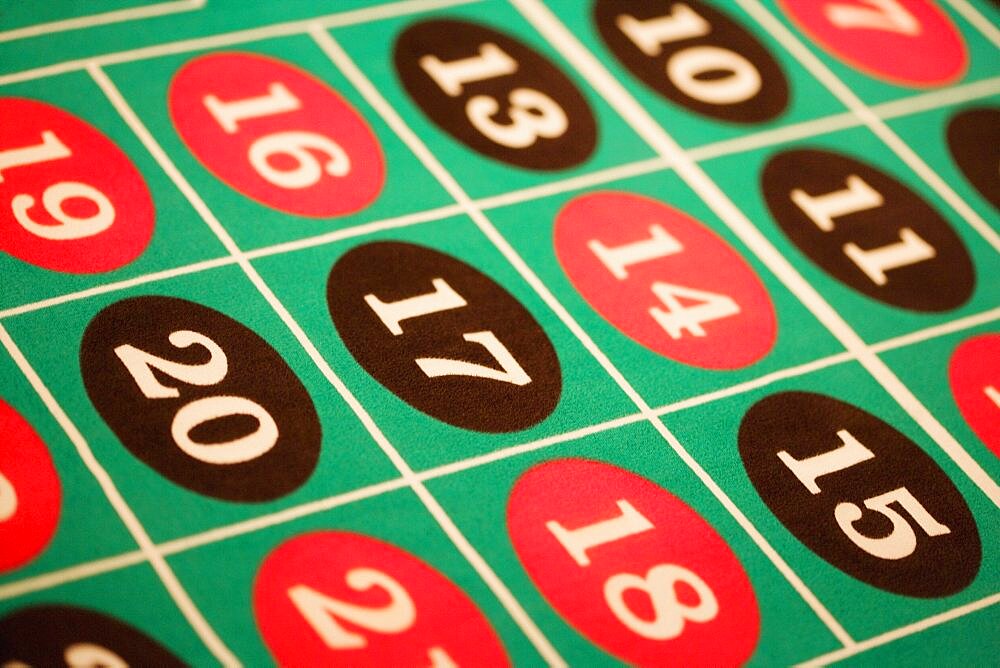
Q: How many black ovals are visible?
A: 8